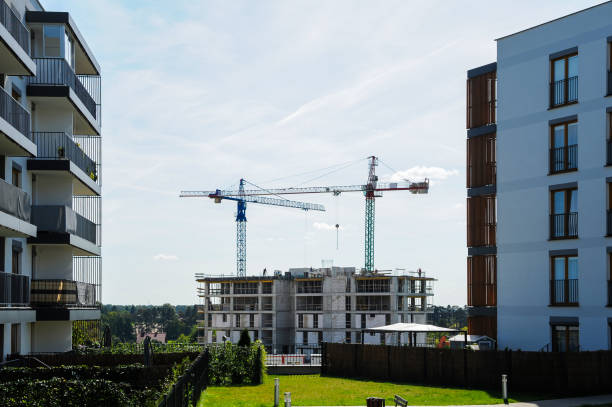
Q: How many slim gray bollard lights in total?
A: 3